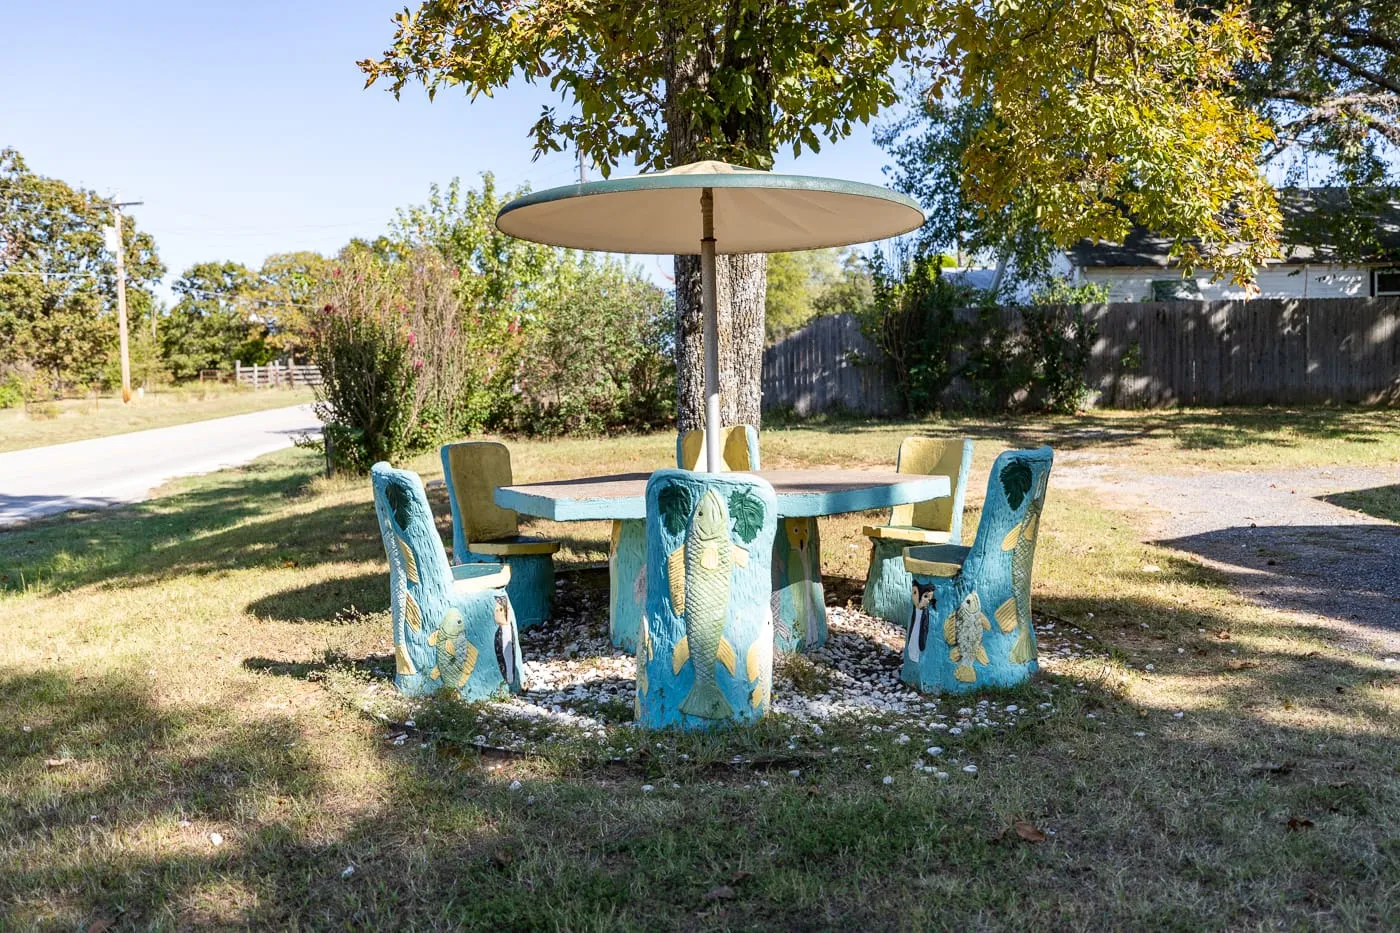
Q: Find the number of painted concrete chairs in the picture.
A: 6